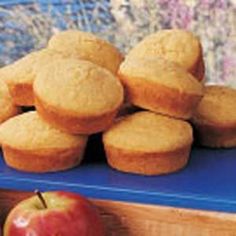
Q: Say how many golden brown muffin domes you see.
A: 9